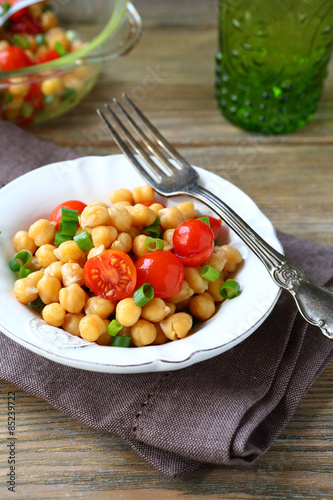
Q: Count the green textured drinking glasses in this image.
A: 1